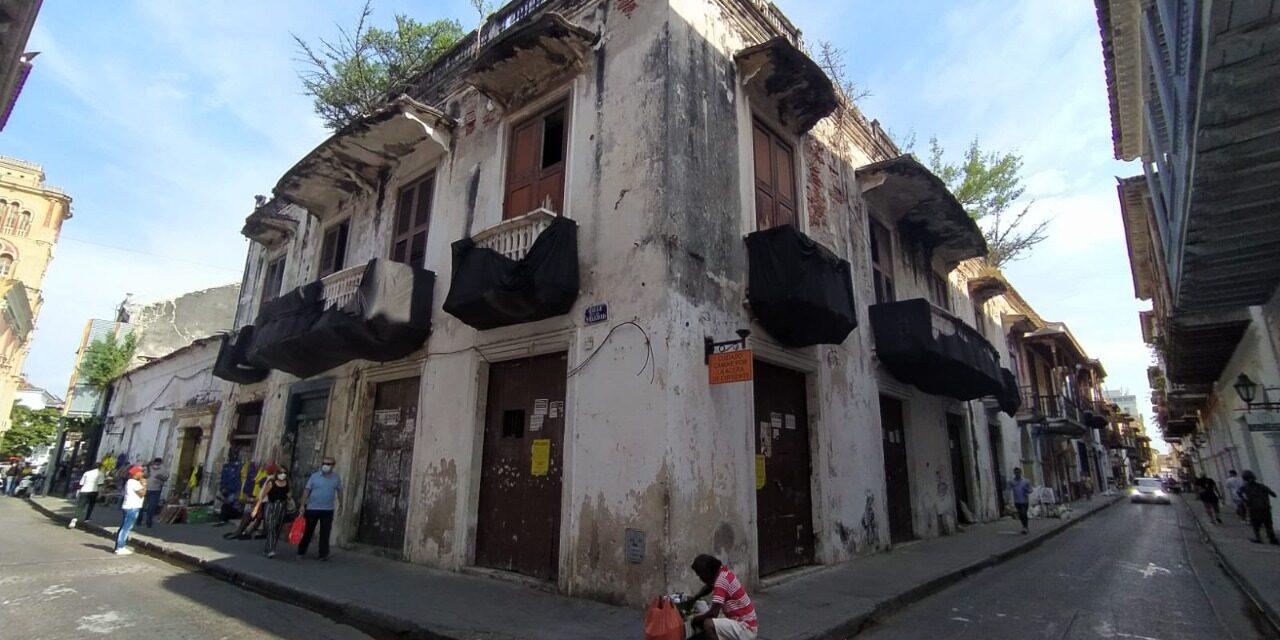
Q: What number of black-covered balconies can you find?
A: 6